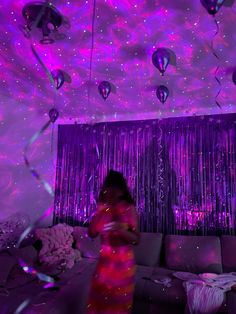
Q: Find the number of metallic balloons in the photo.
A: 7